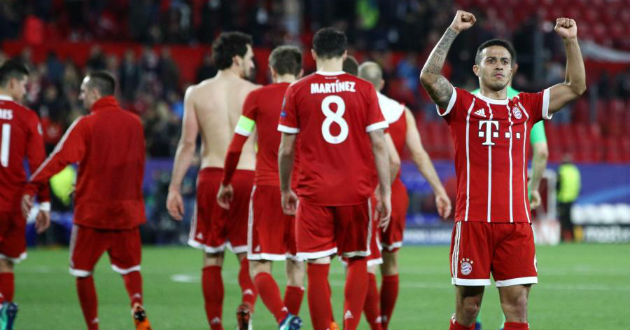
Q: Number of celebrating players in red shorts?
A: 1